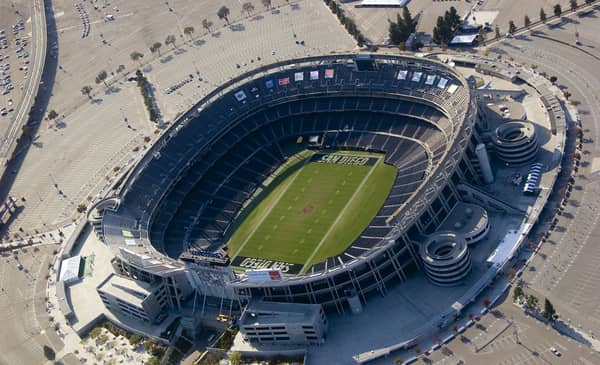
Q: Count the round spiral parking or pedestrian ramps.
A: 2